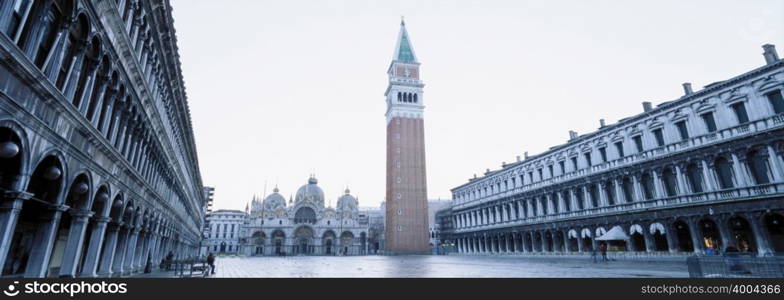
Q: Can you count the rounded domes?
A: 3